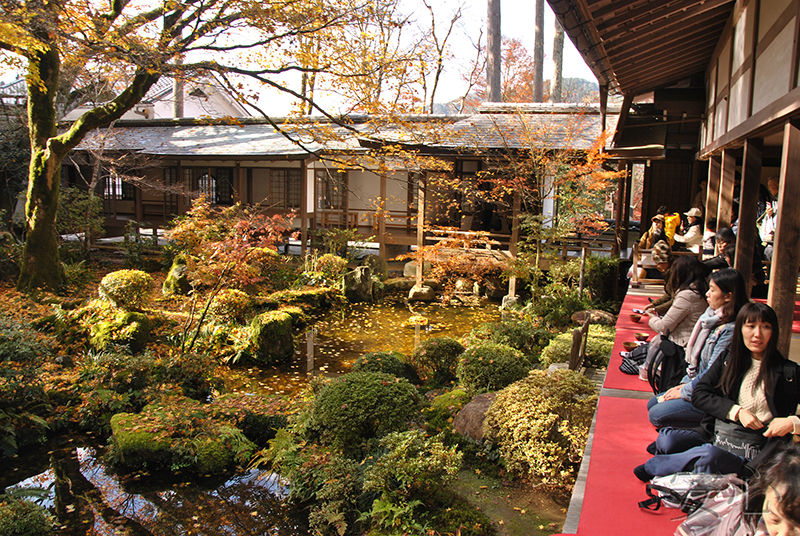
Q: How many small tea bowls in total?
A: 3